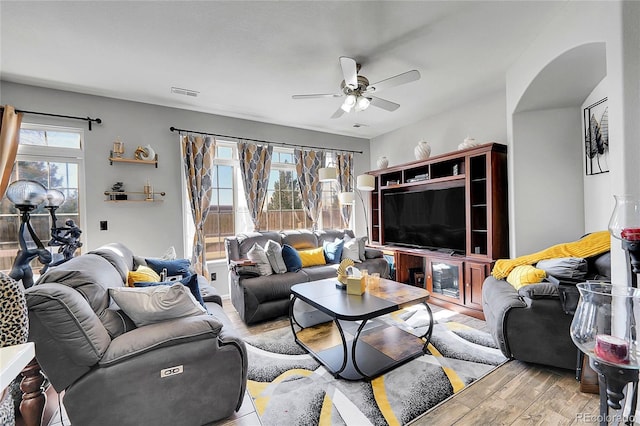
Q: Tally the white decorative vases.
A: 3